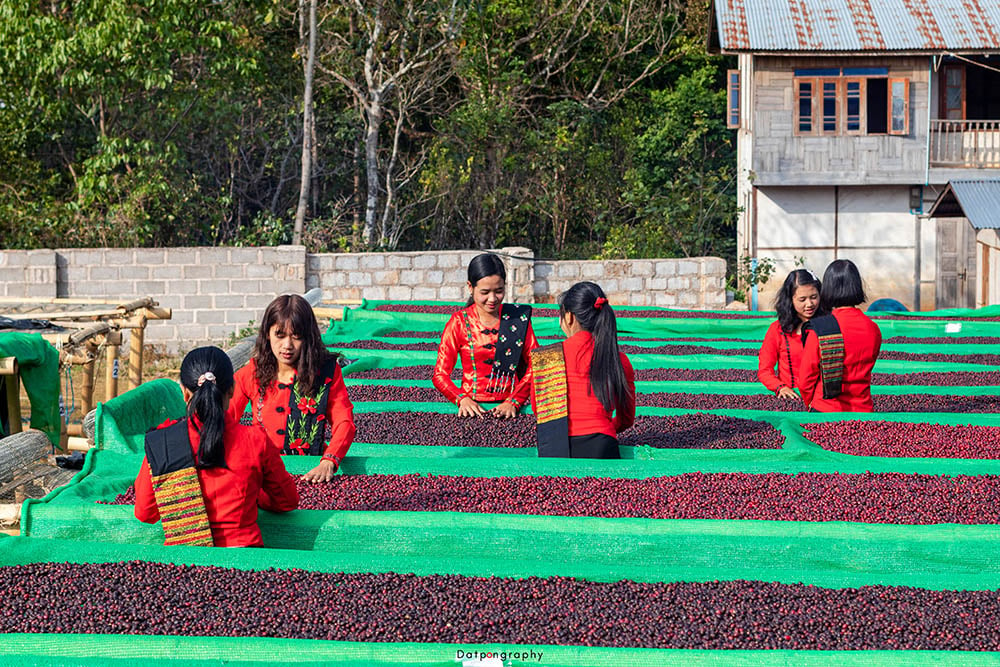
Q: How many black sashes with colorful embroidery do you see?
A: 5